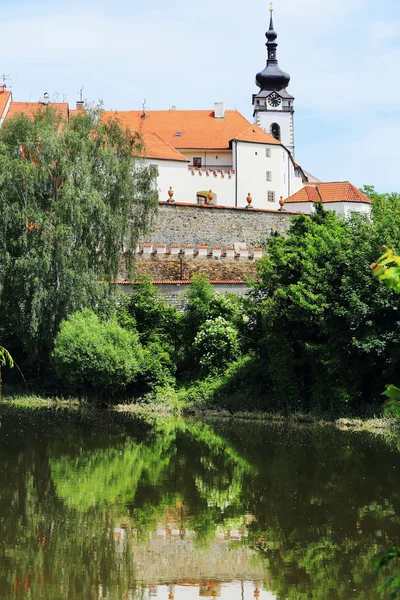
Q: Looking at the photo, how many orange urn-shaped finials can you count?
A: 4